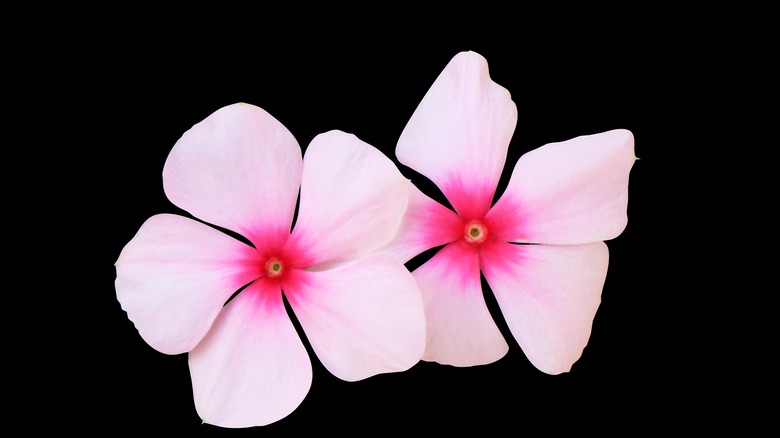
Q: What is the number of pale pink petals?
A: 10